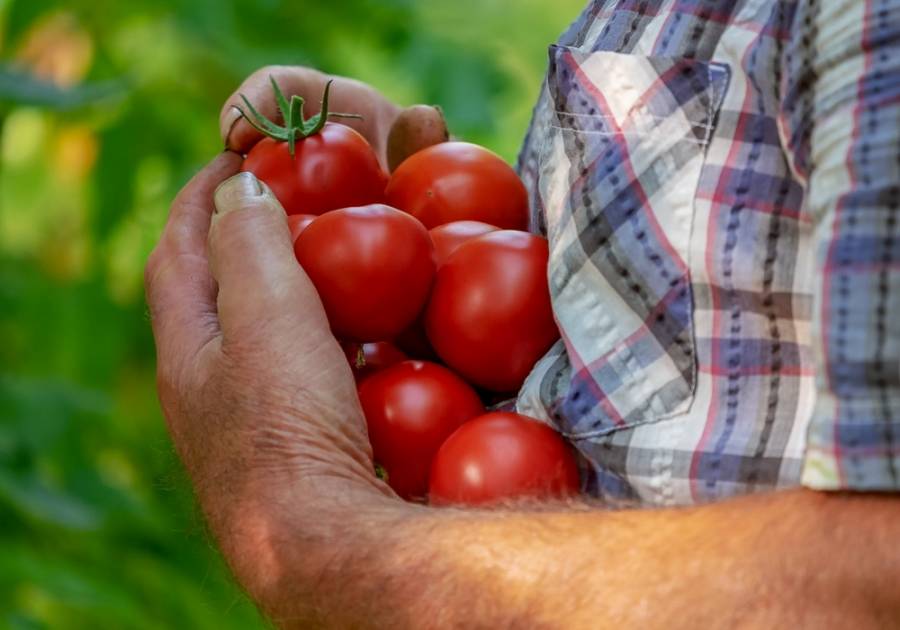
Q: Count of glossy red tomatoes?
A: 9